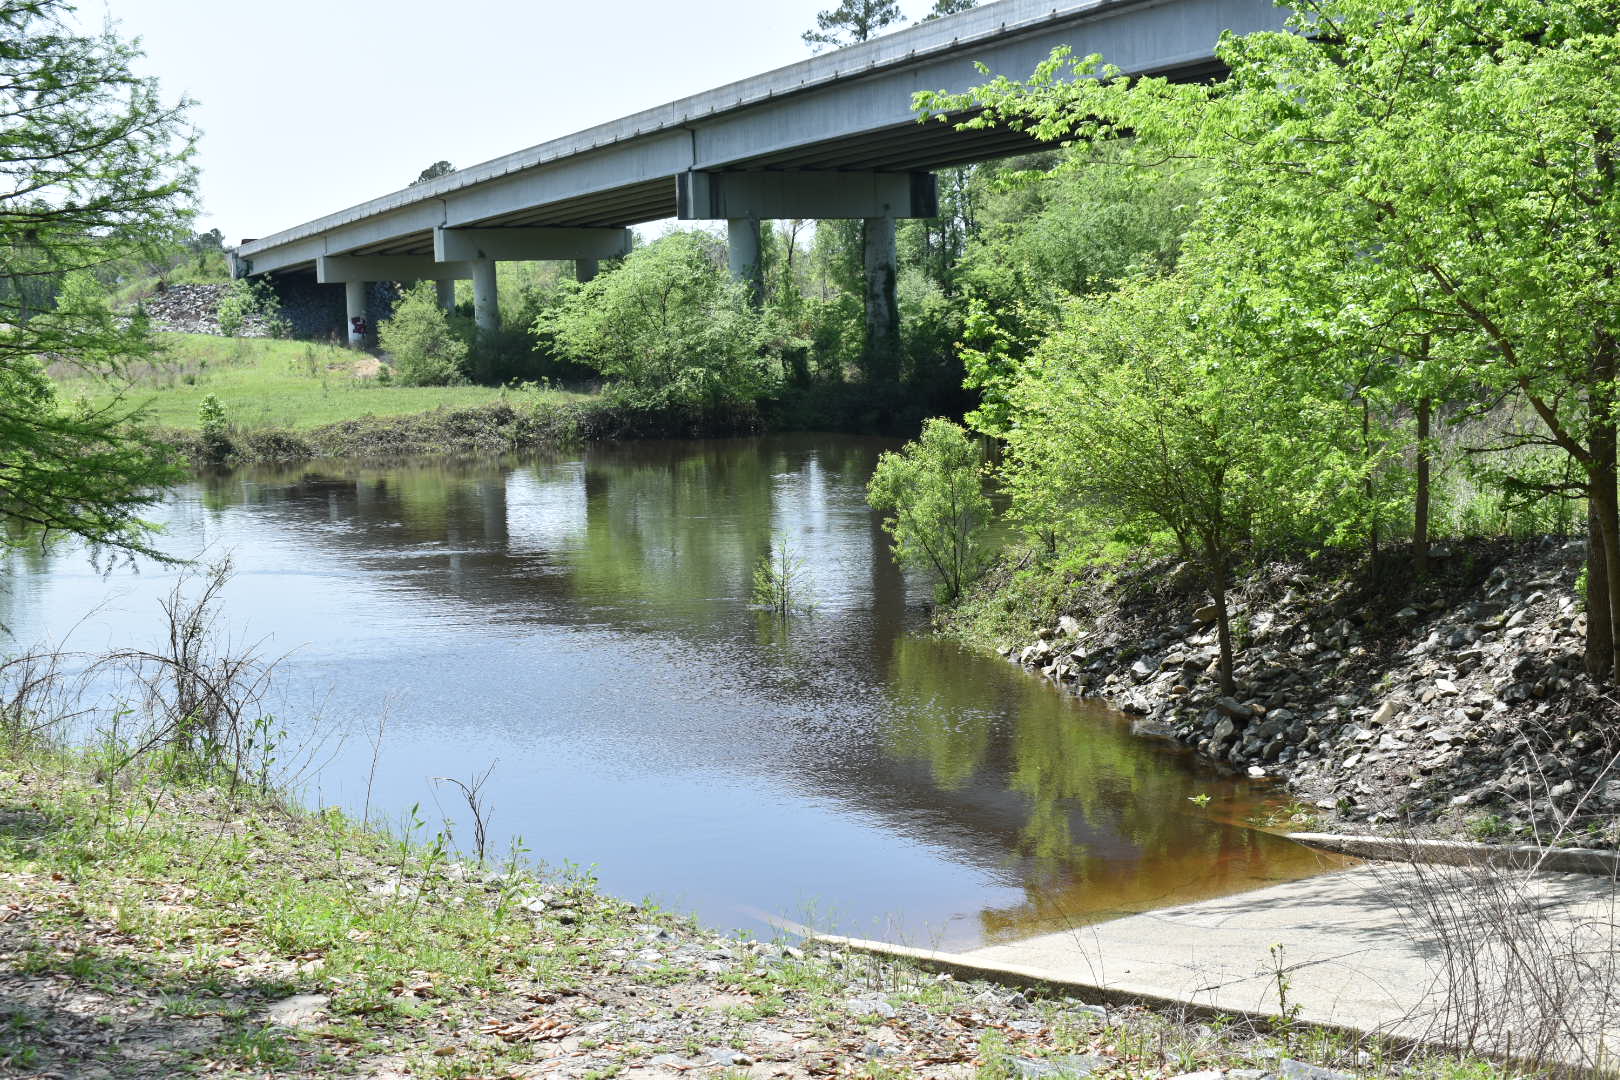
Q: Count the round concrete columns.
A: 6